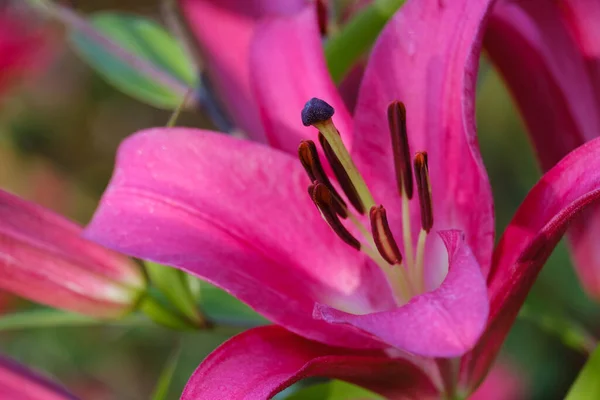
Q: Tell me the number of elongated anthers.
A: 6